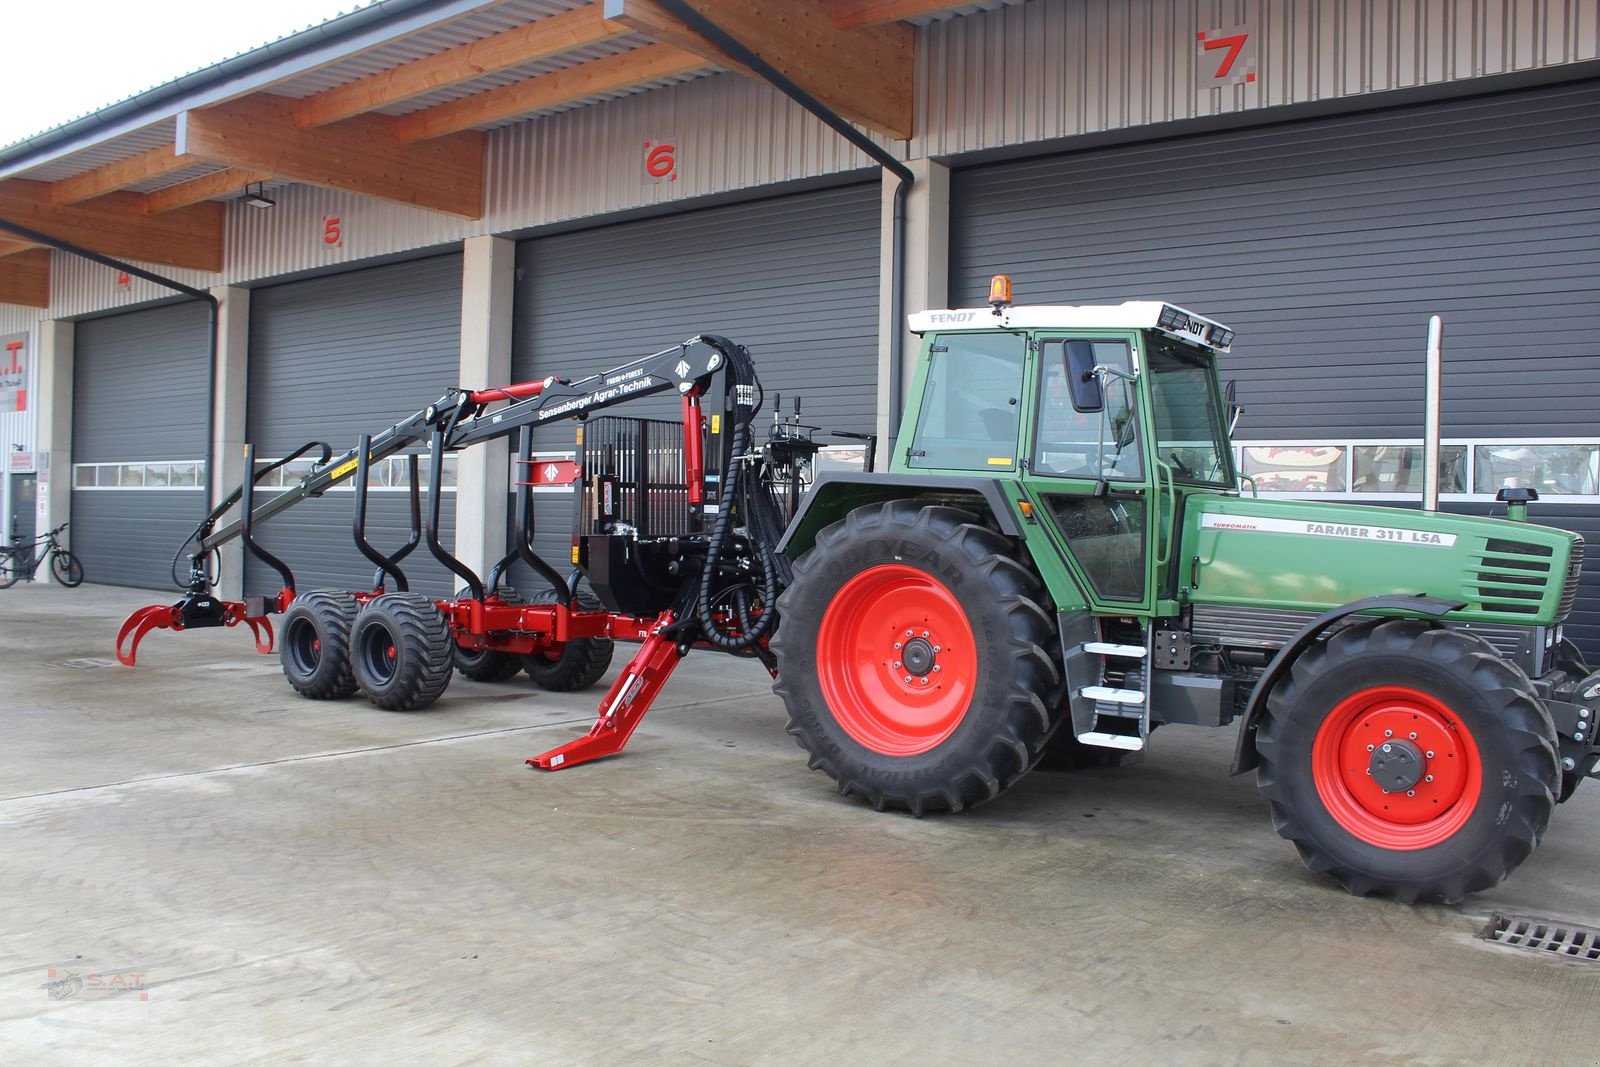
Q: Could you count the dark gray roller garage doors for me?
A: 4